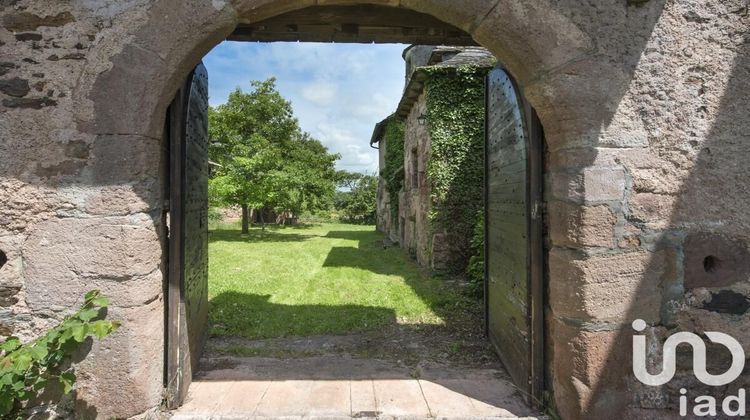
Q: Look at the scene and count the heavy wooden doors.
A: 2